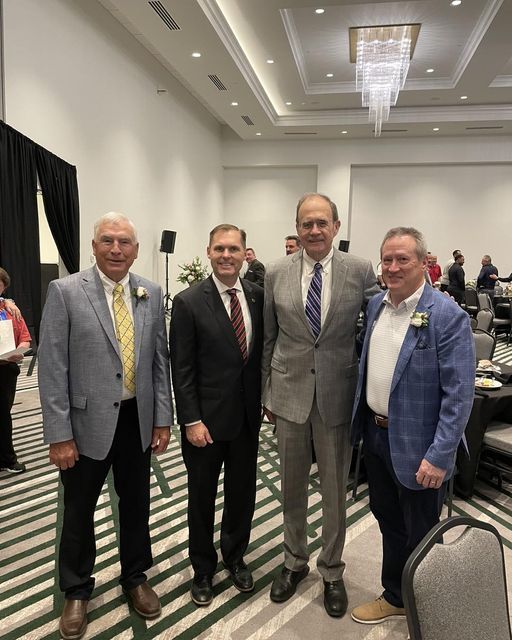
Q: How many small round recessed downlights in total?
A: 12